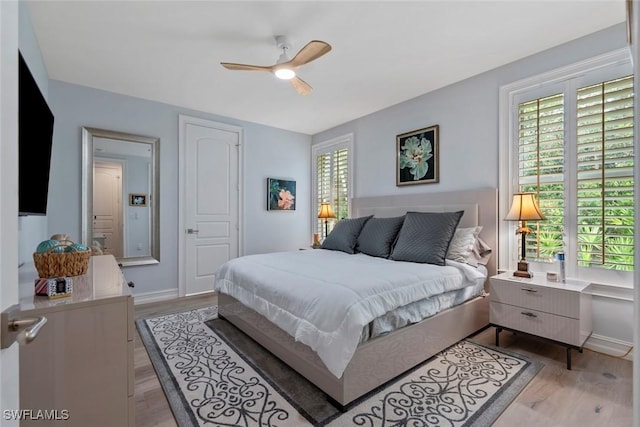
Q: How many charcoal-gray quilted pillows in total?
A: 3